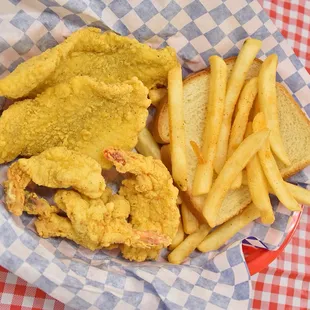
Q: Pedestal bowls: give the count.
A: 0